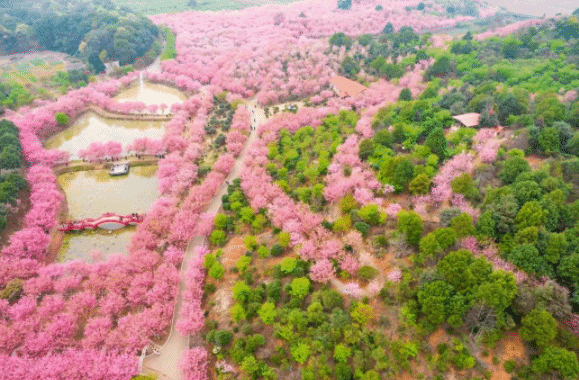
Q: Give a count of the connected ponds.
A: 3